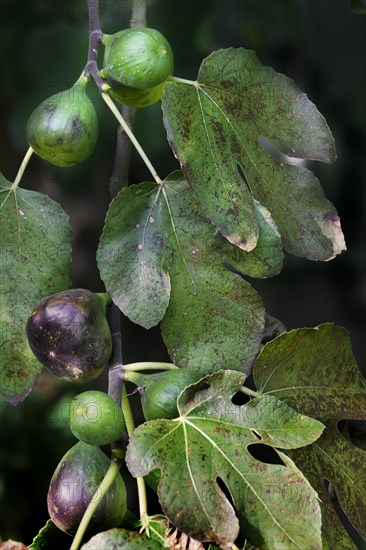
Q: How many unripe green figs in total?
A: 5